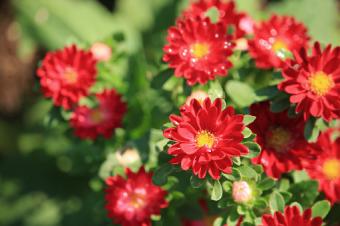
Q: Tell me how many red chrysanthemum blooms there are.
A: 11